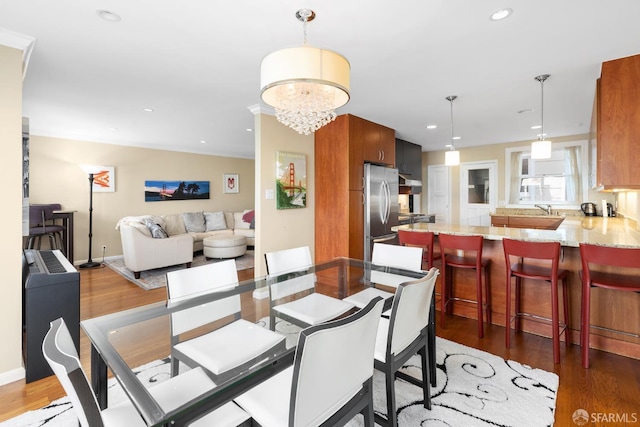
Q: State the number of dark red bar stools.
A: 4